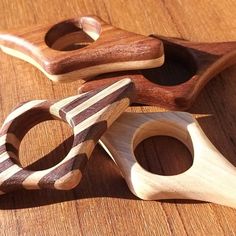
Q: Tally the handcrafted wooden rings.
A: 4